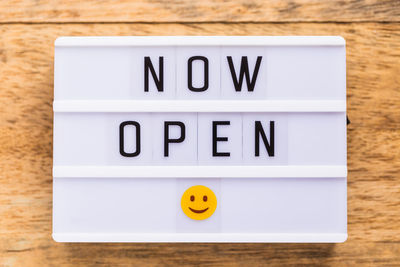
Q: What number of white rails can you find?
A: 4